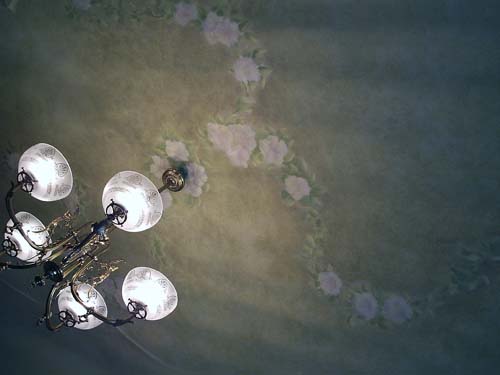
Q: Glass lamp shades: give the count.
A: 5